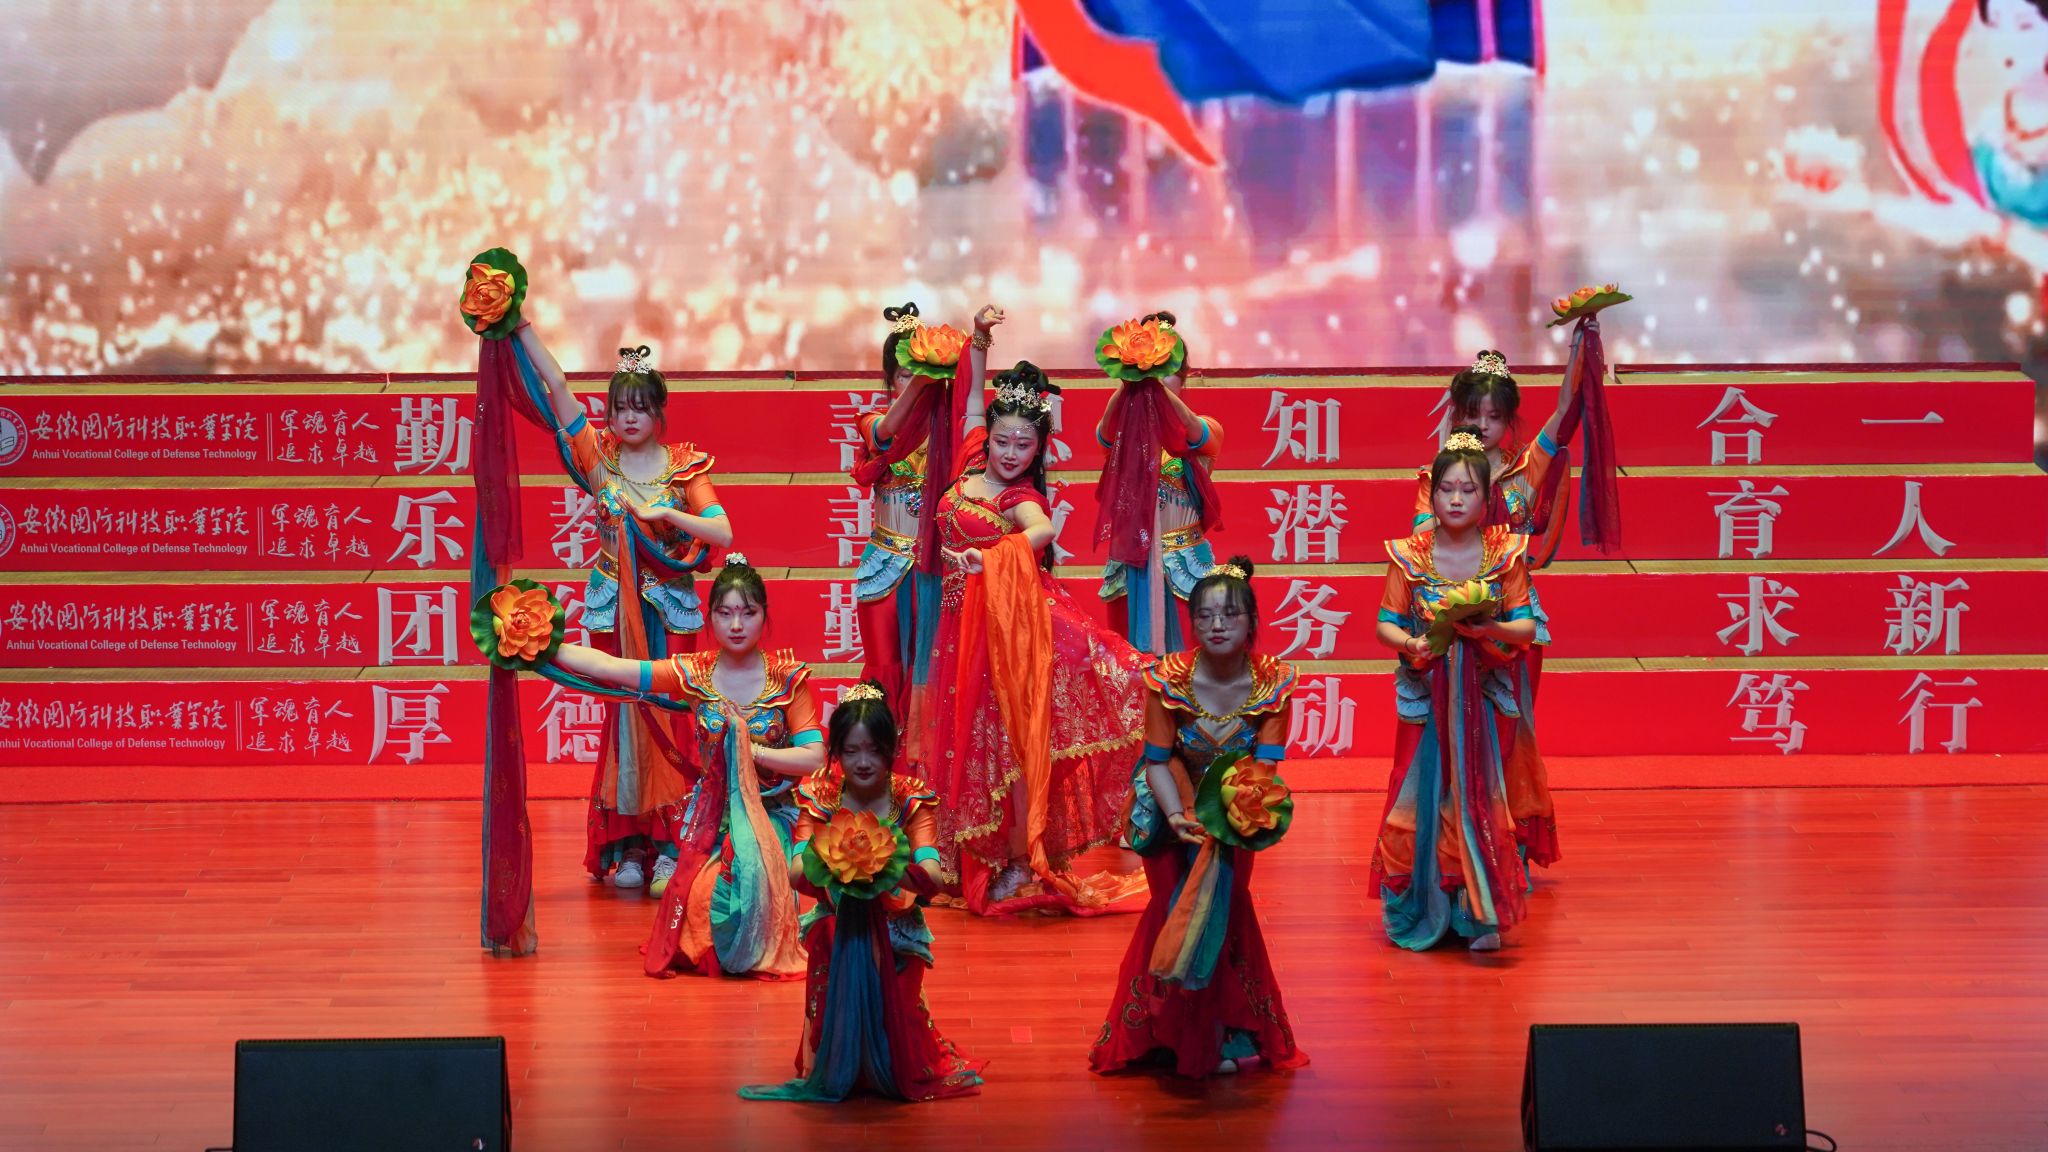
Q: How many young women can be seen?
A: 9